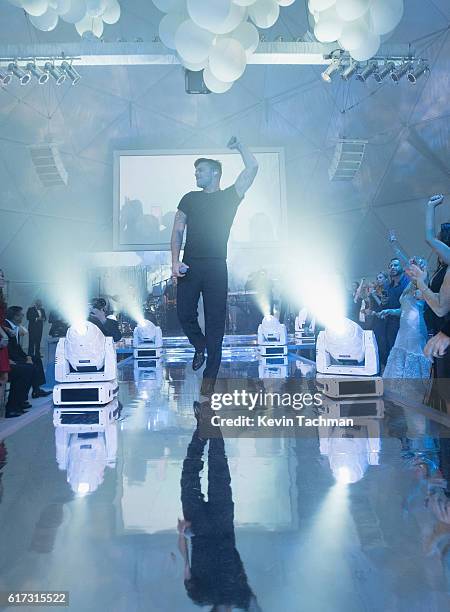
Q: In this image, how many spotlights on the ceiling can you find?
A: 11